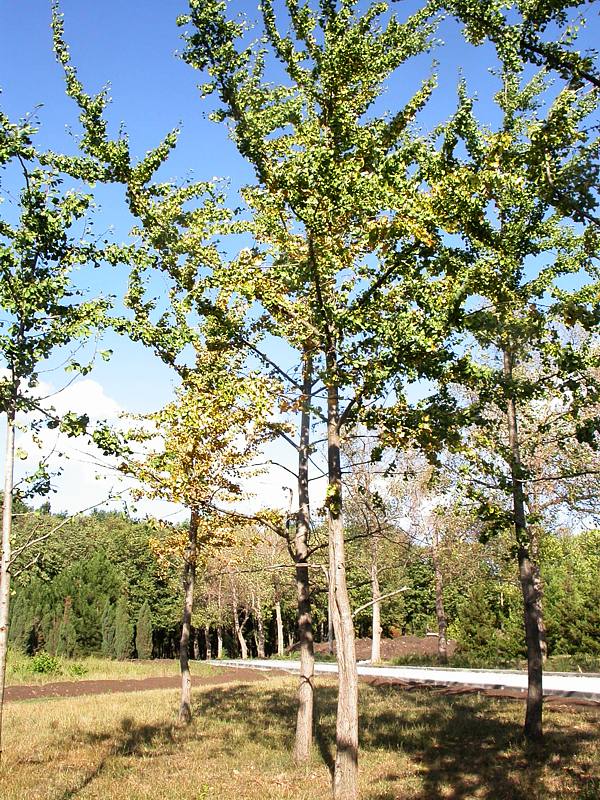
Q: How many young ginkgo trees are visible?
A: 5